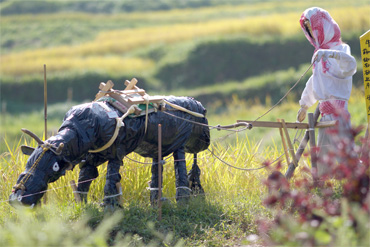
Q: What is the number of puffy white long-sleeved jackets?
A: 1